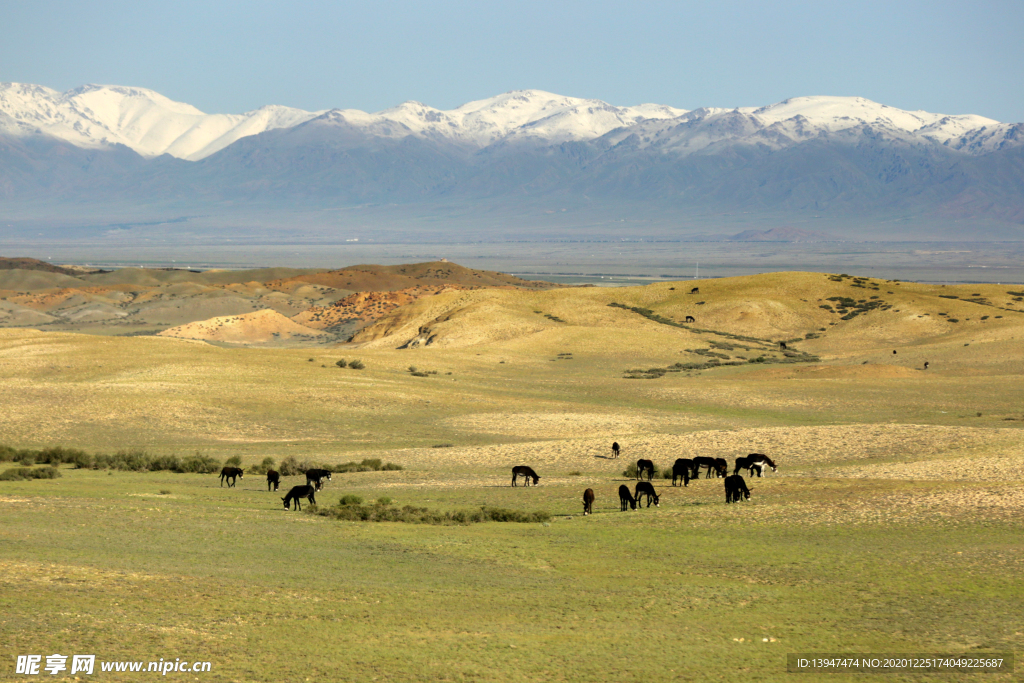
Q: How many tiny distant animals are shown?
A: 5